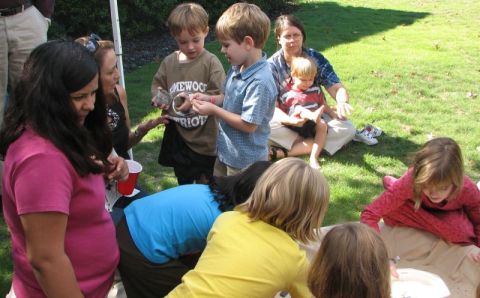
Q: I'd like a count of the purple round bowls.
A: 0